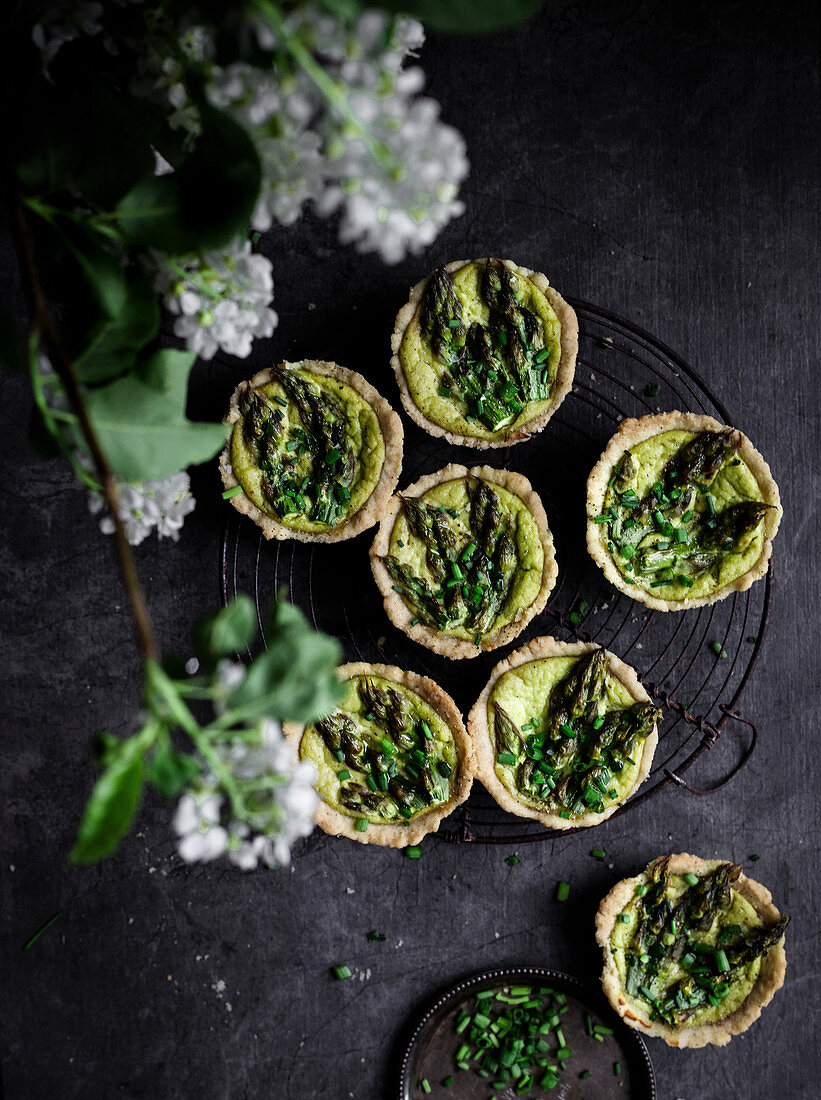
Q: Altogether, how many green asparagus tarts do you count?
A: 7